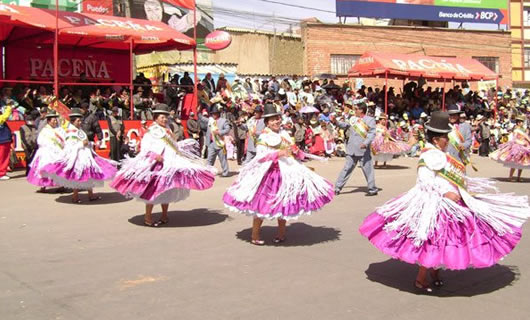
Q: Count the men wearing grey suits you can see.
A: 4